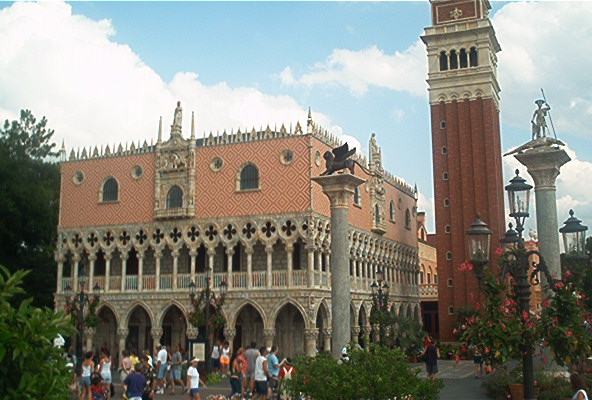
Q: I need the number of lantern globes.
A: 13